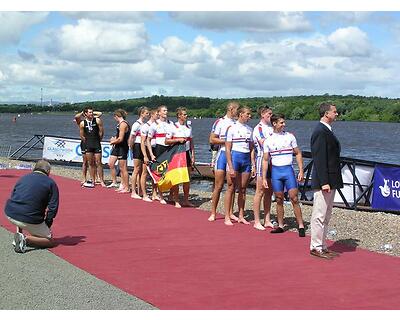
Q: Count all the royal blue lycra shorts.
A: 4